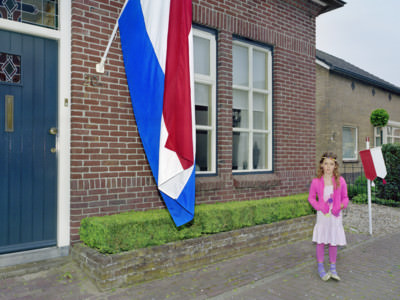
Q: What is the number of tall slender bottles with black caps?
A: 0